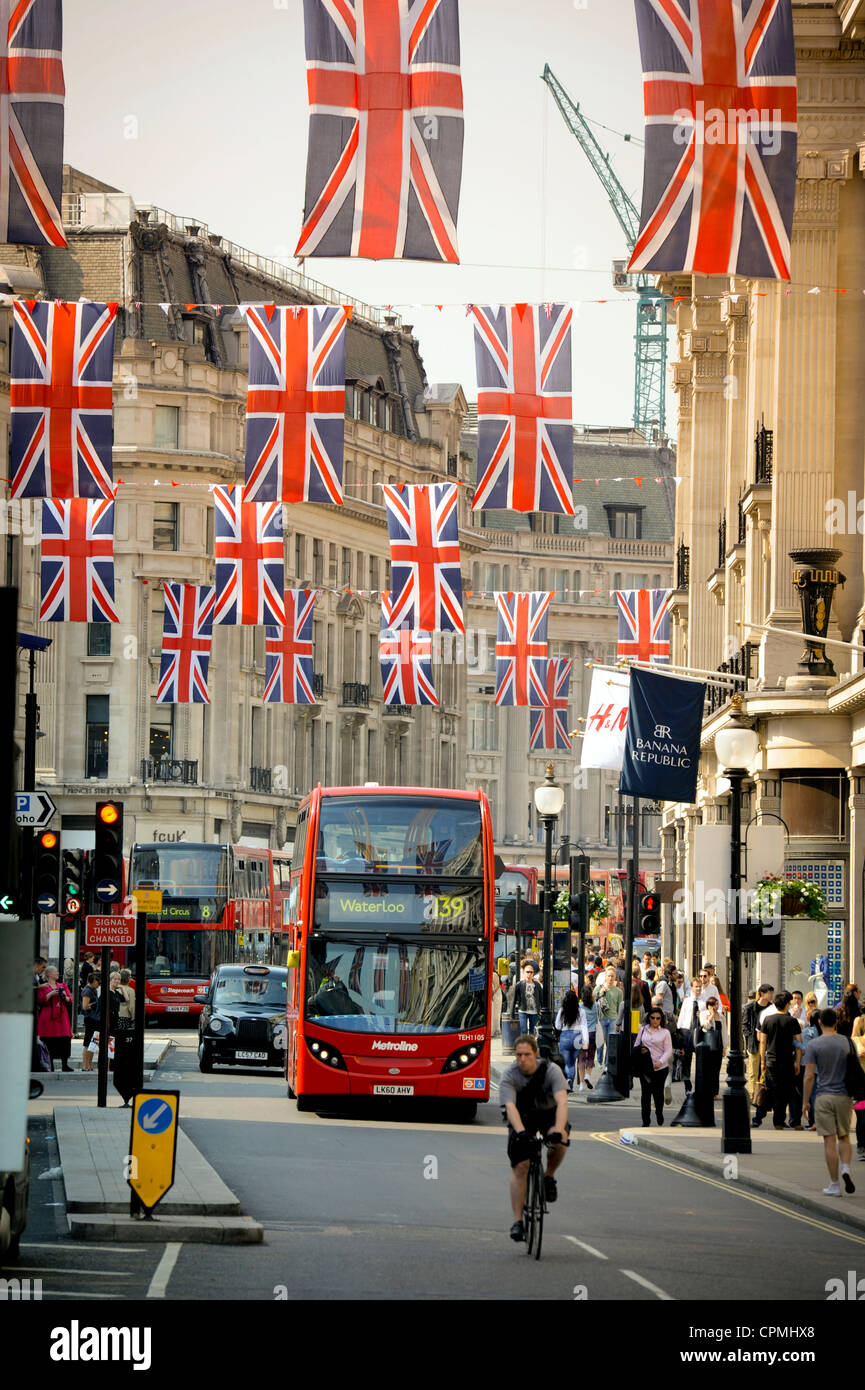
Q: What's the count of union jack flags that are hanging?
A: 15